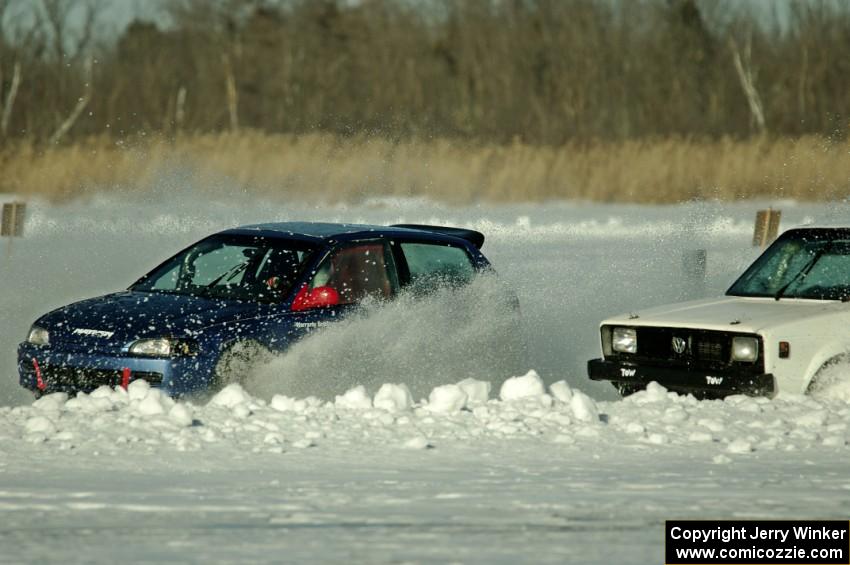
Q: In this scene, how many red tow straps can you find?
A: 2